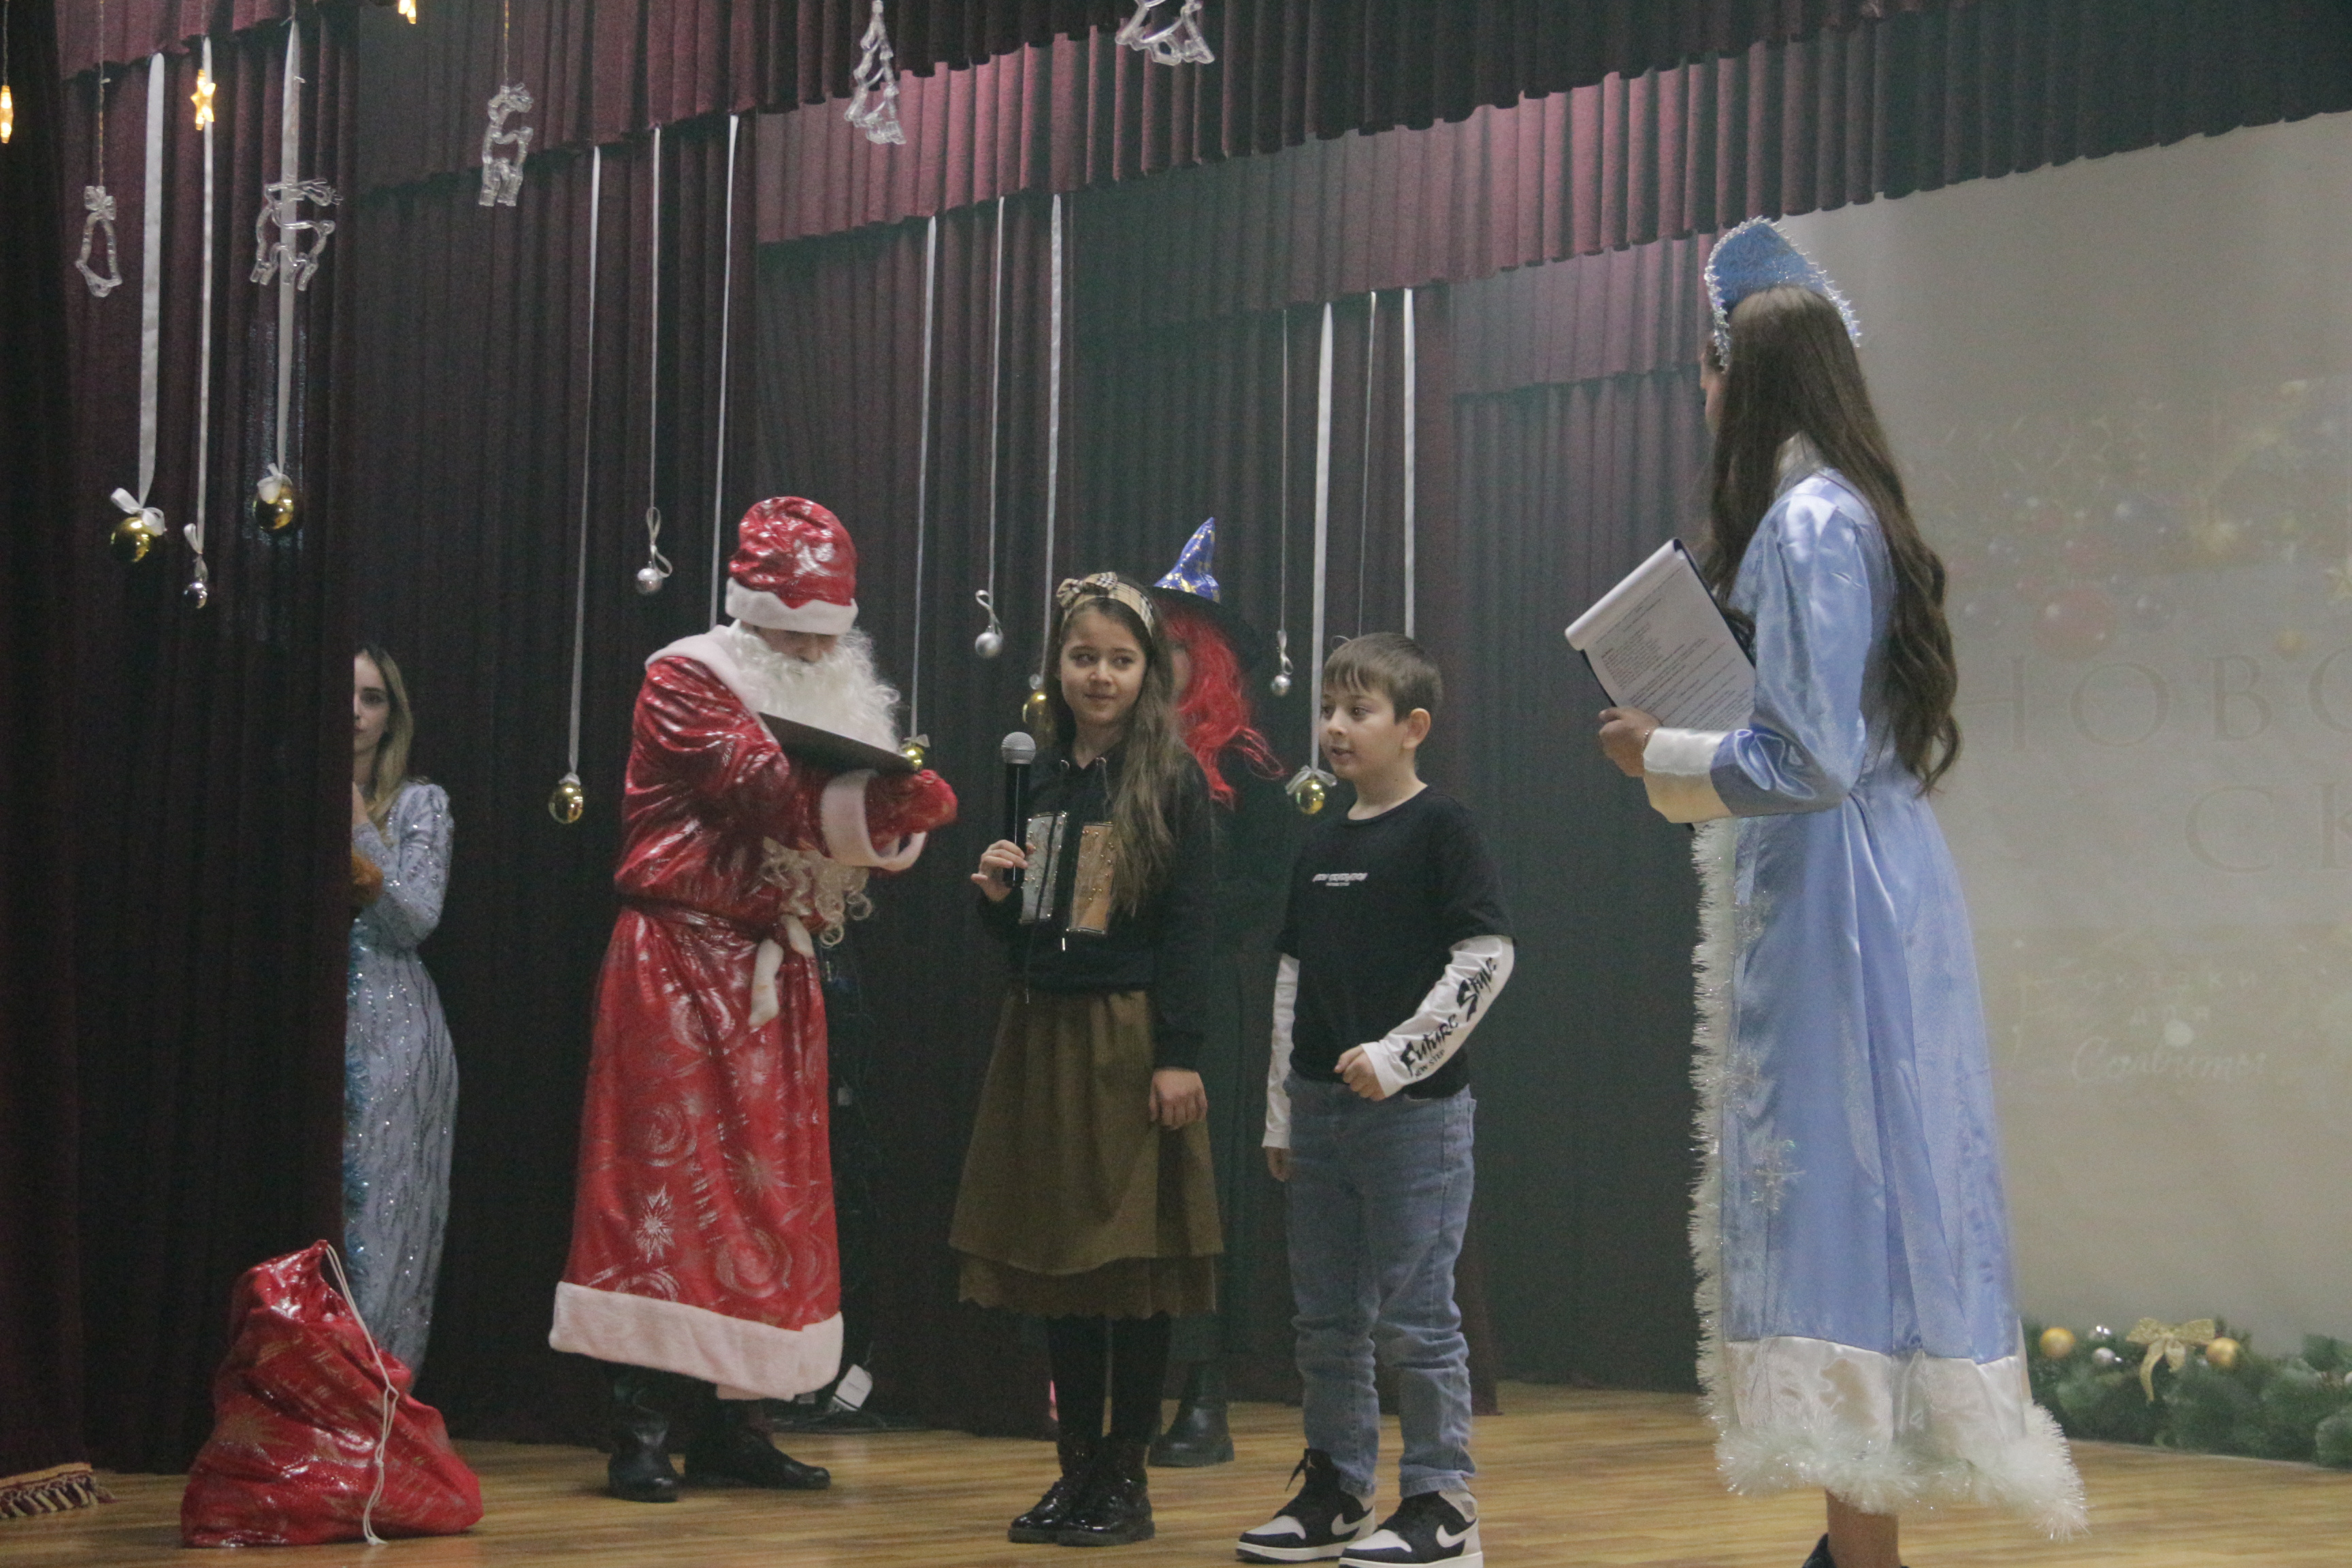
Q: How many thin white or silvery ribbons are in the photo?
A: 13